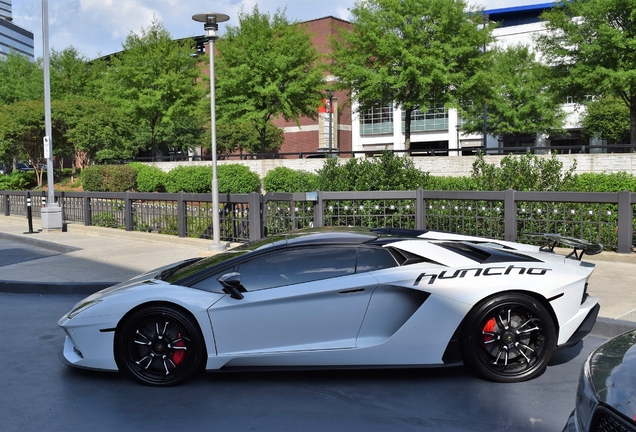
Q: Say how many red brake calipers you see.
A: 2